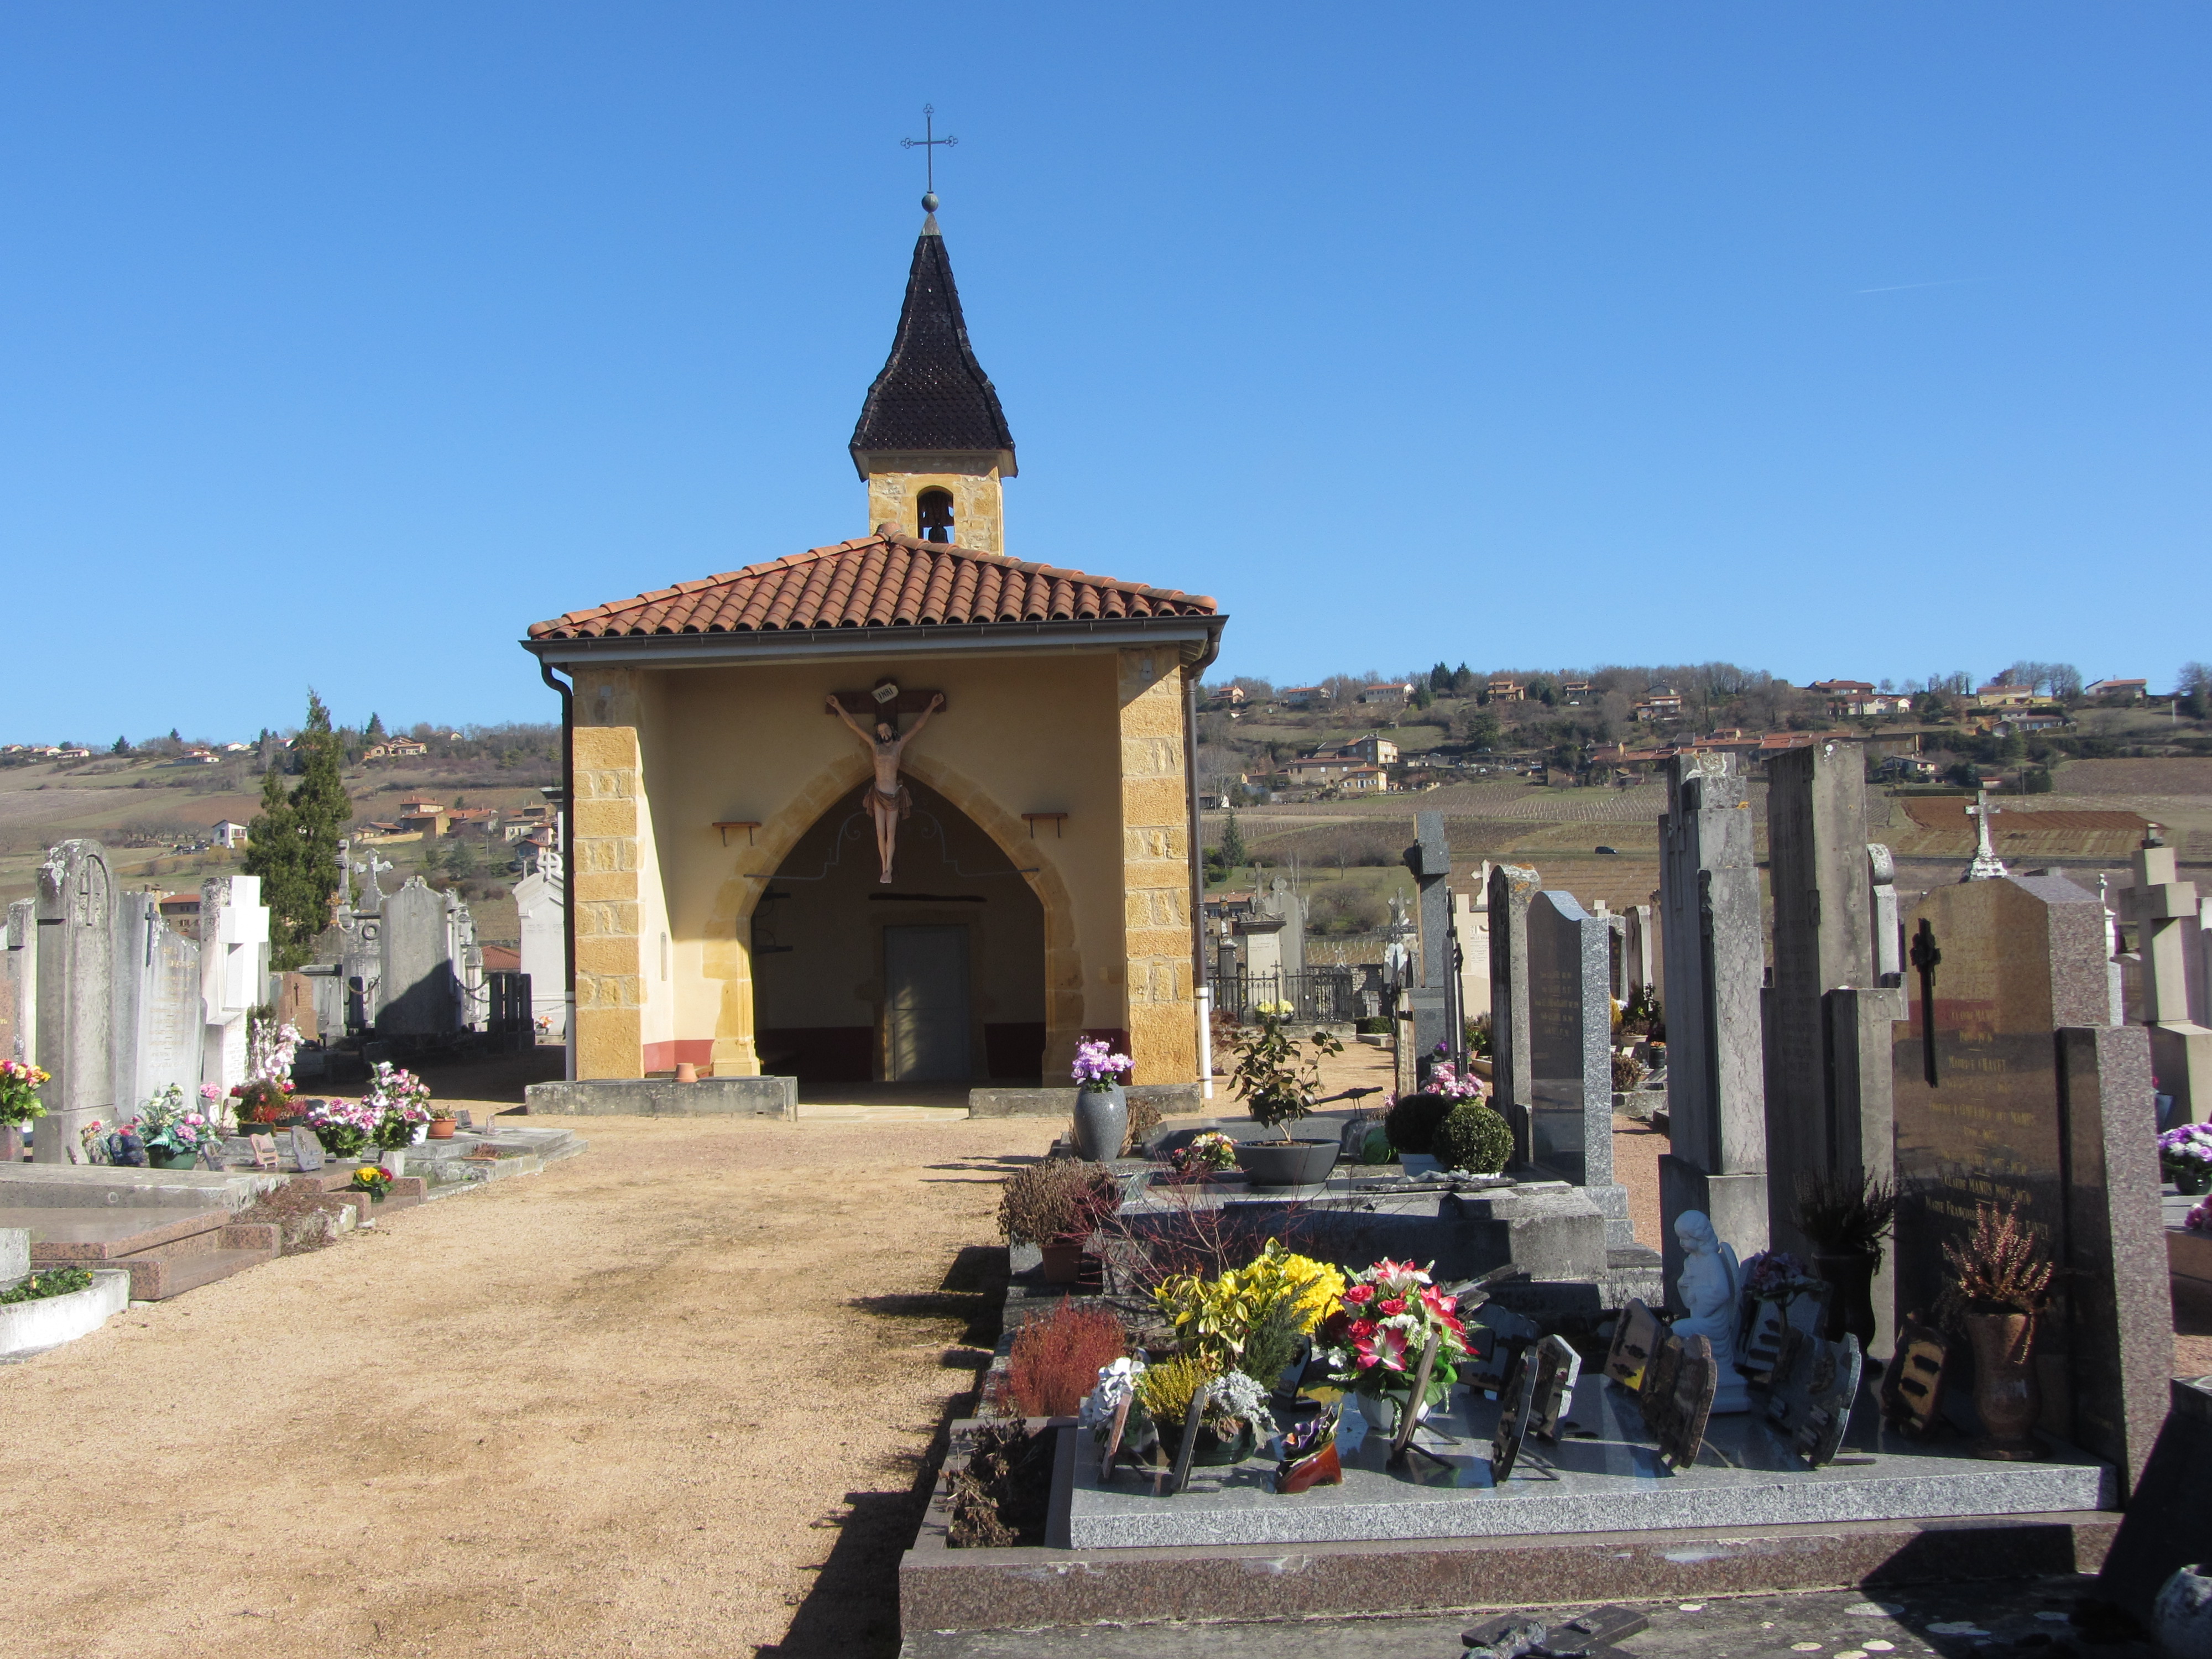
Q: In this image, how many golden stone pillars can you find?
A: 2